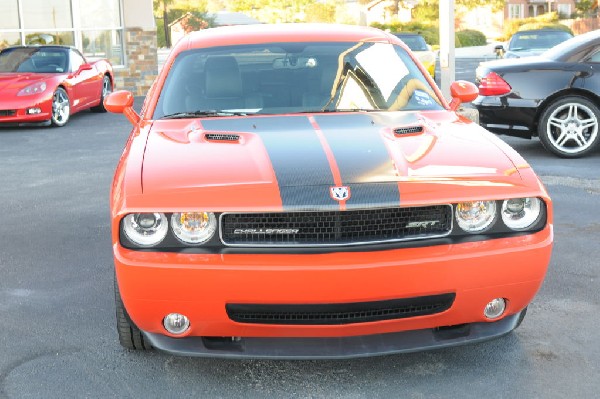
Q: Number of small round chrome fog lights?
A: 2